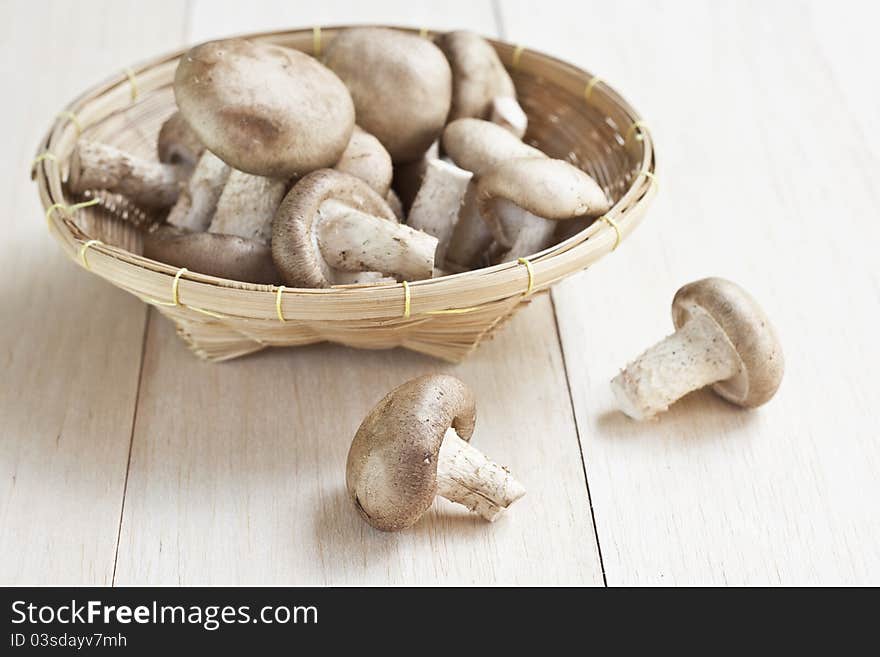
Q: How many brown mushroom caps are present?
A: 11